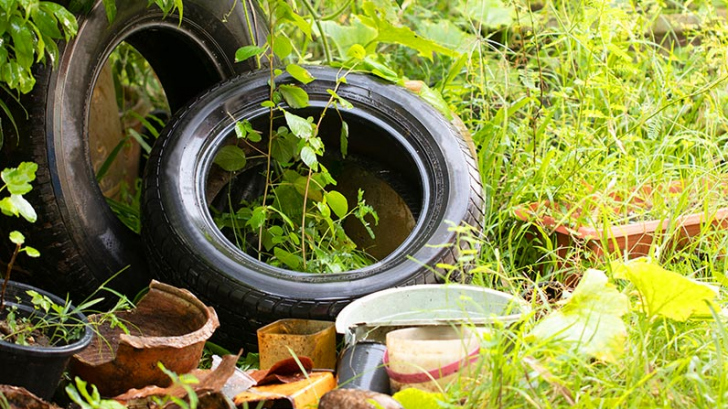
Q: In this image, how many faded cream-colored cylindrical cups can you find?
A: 1